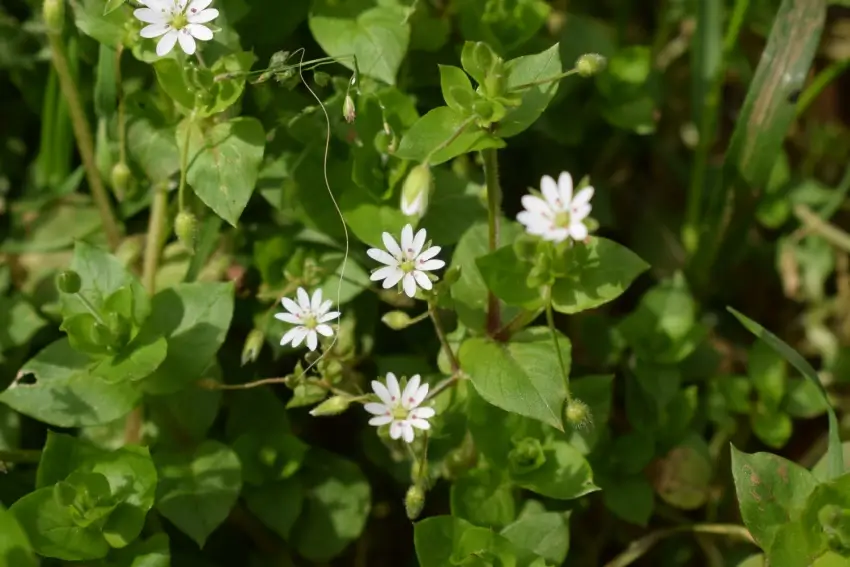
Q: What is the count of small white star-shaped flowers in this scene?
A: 5